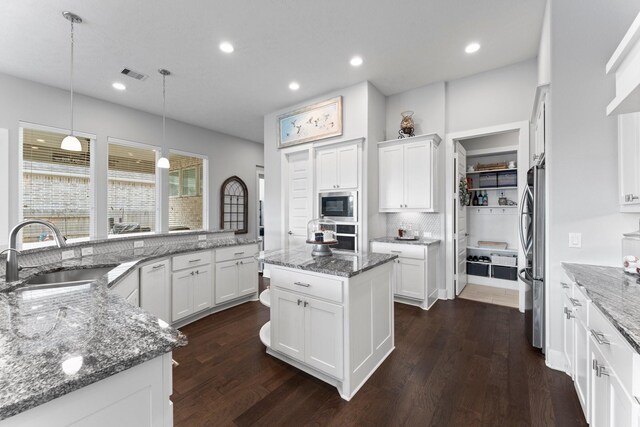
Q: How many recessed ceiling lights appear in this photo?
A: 5